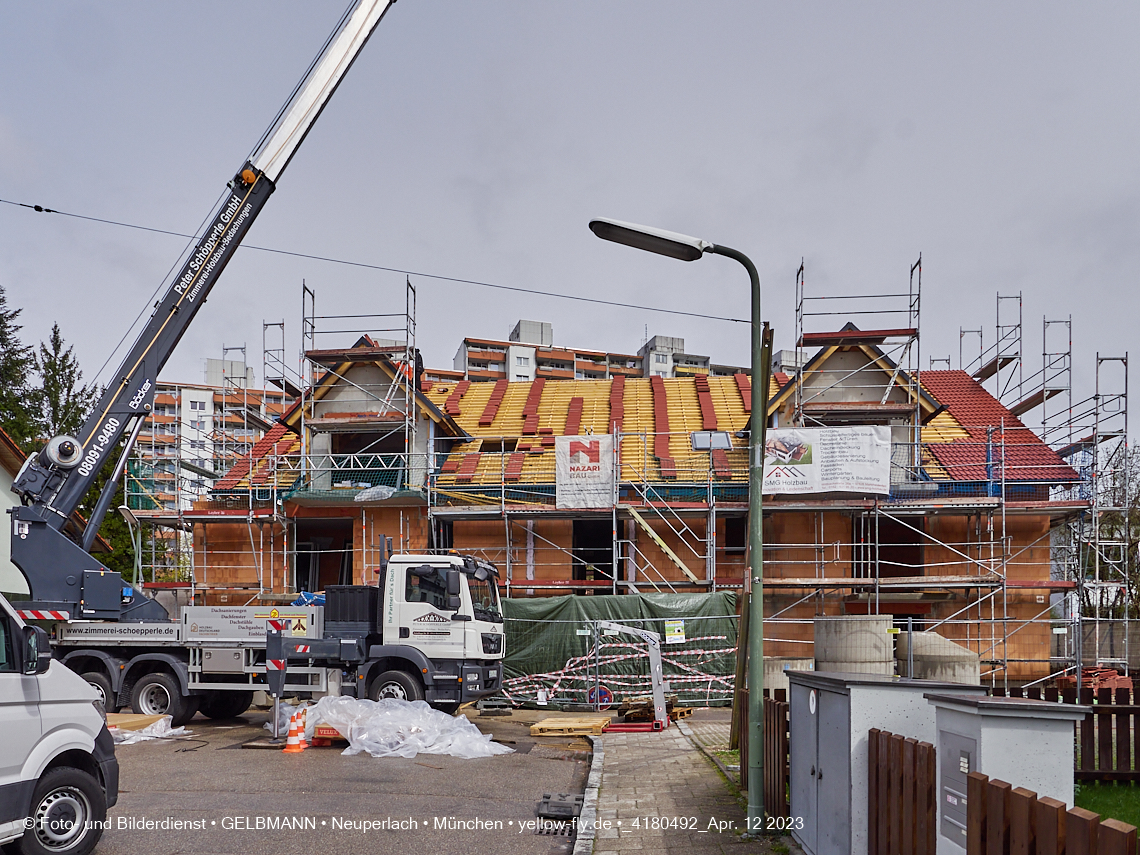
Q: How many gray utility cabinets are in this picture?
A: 2